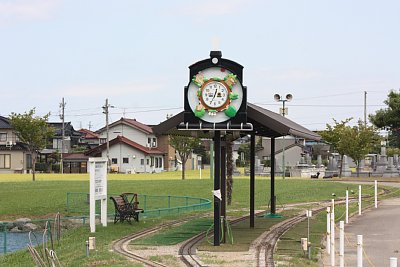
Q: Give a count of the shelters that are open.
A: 1